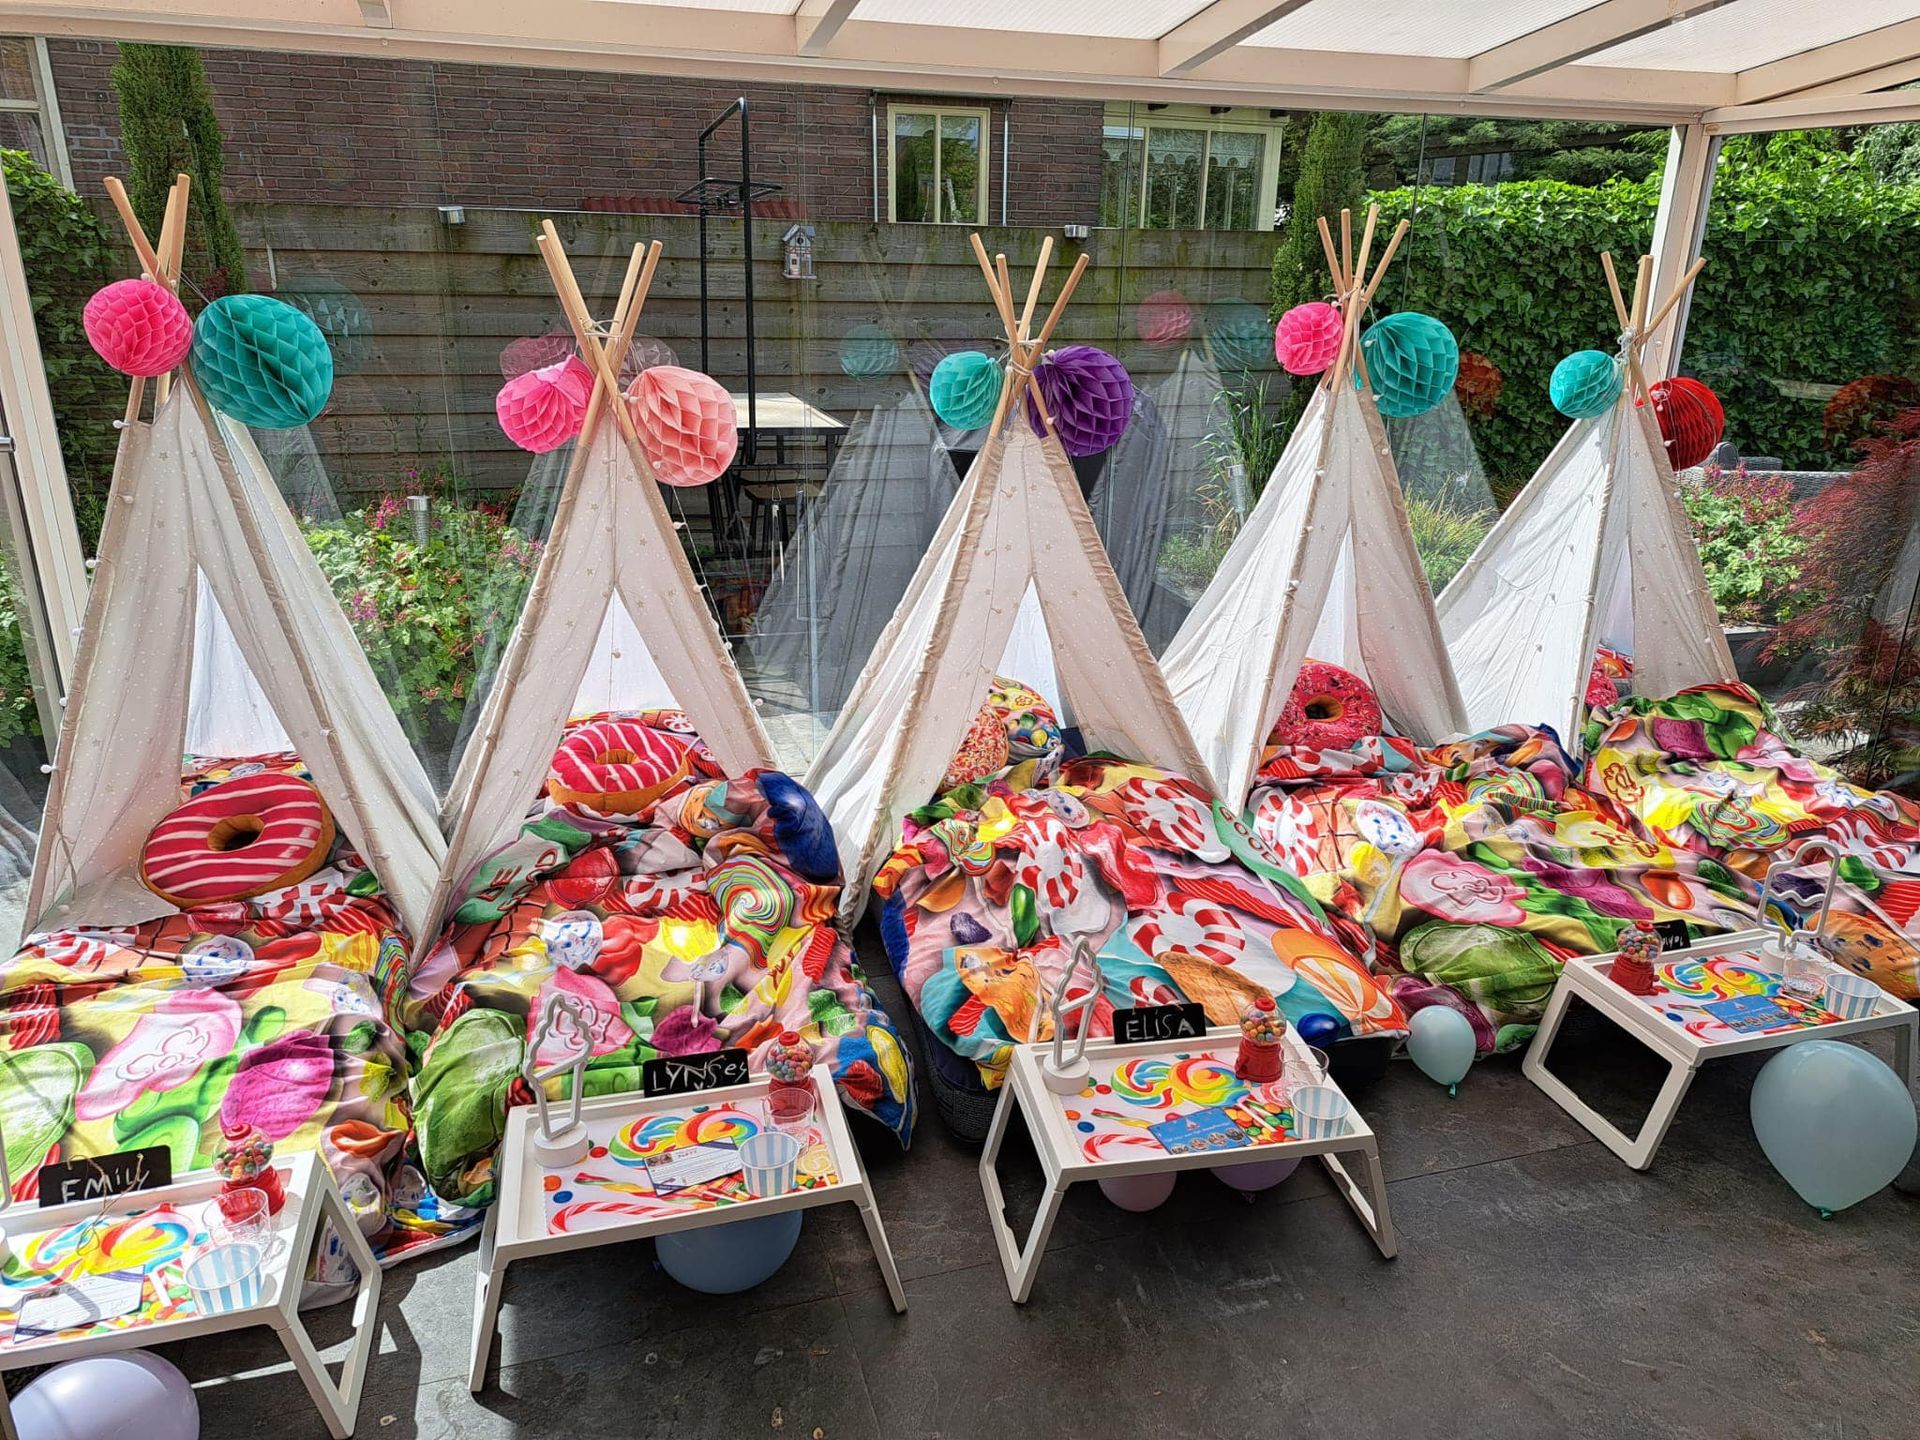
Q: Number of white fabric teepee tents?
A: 5